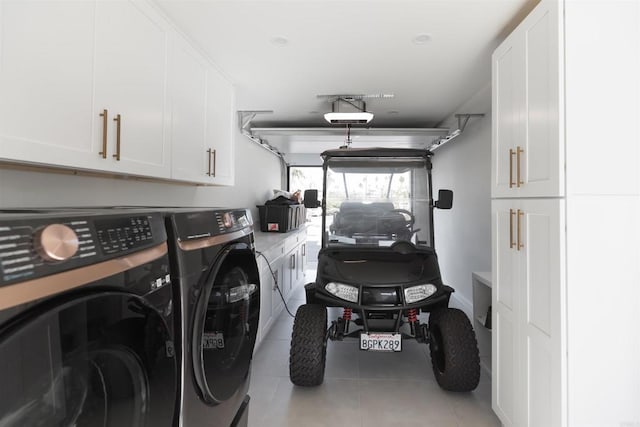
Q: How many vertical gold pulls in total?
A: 8